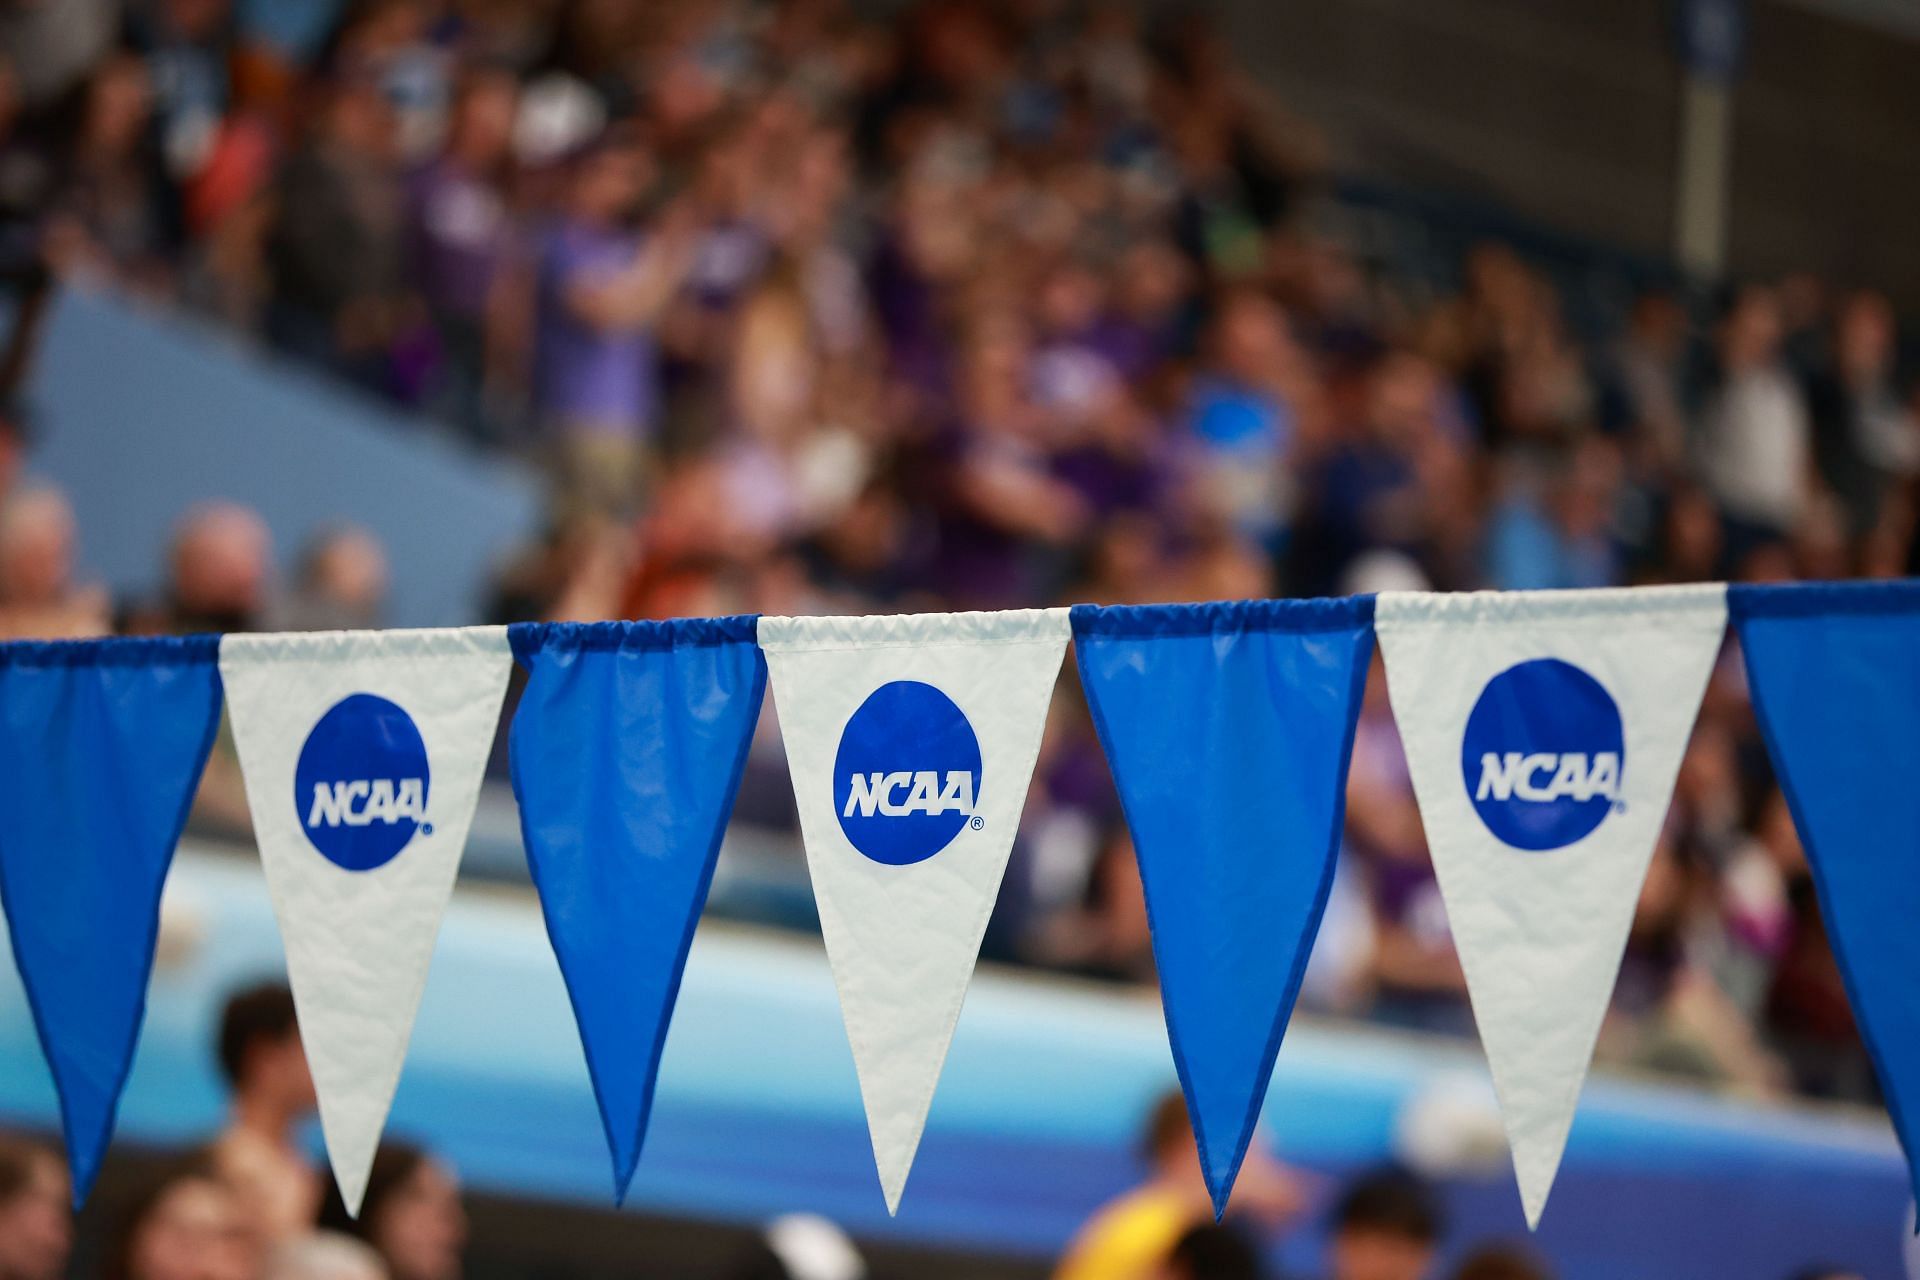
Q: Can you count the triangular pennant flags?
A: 7